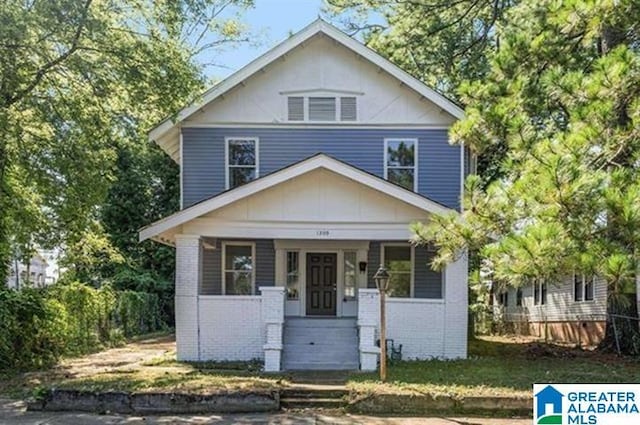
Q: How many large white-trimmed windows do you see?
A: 4